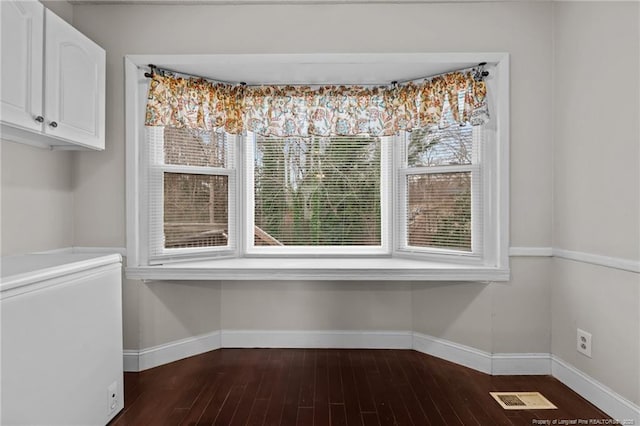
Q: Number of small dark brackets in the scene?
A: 4